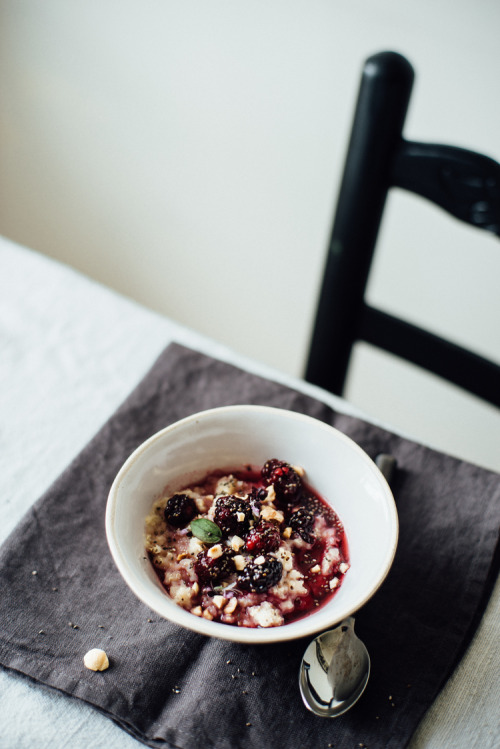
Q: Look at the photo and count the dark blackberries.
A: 7